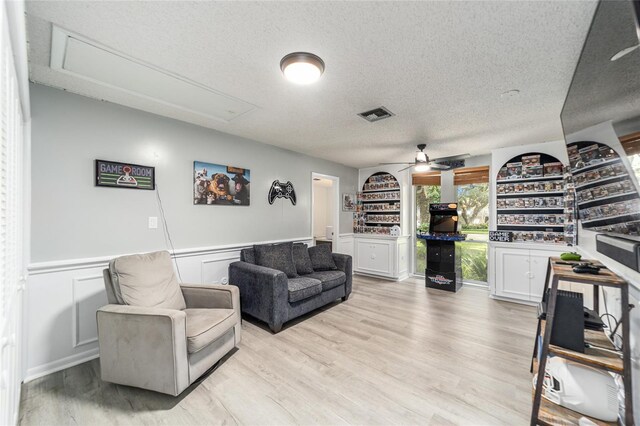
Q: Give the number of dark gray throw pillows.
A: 3